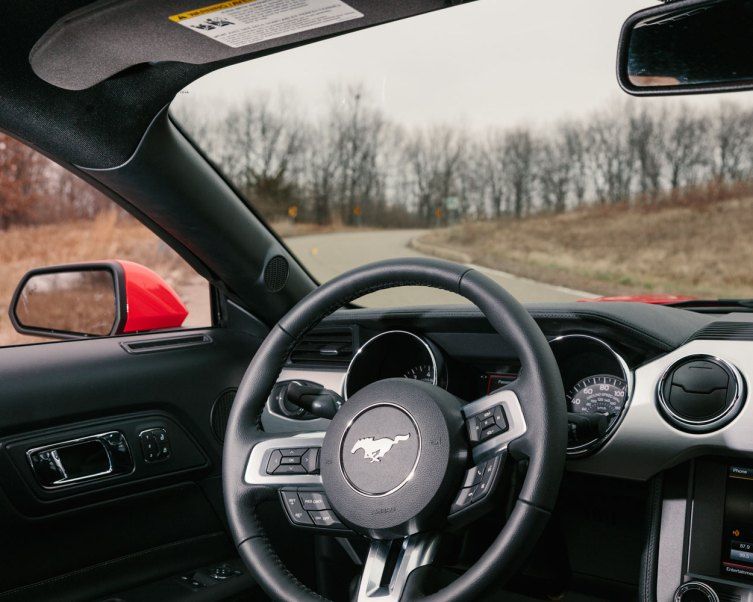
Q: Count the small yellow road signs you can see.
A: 3